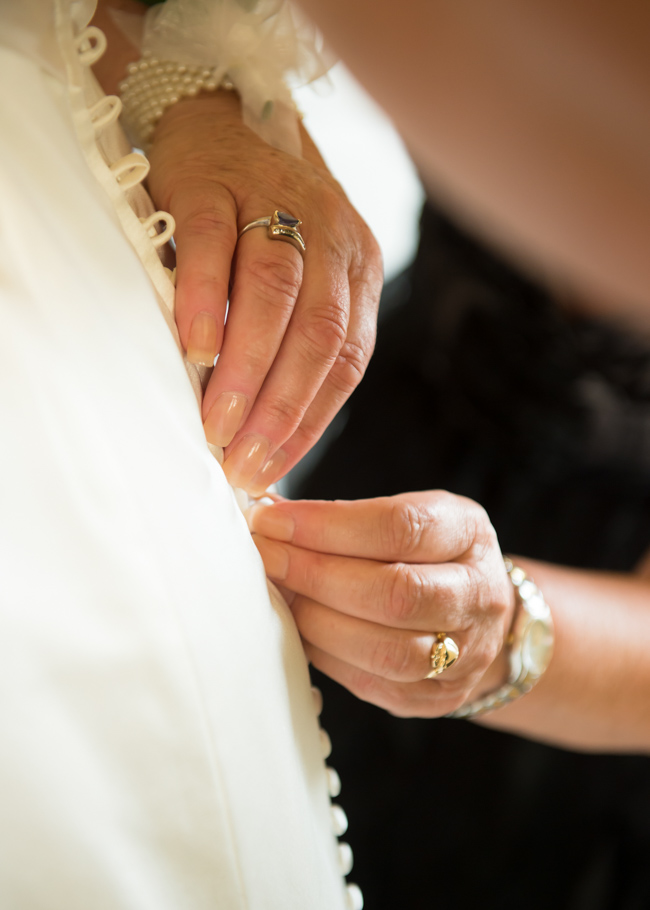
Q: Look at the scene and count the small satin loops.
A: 4